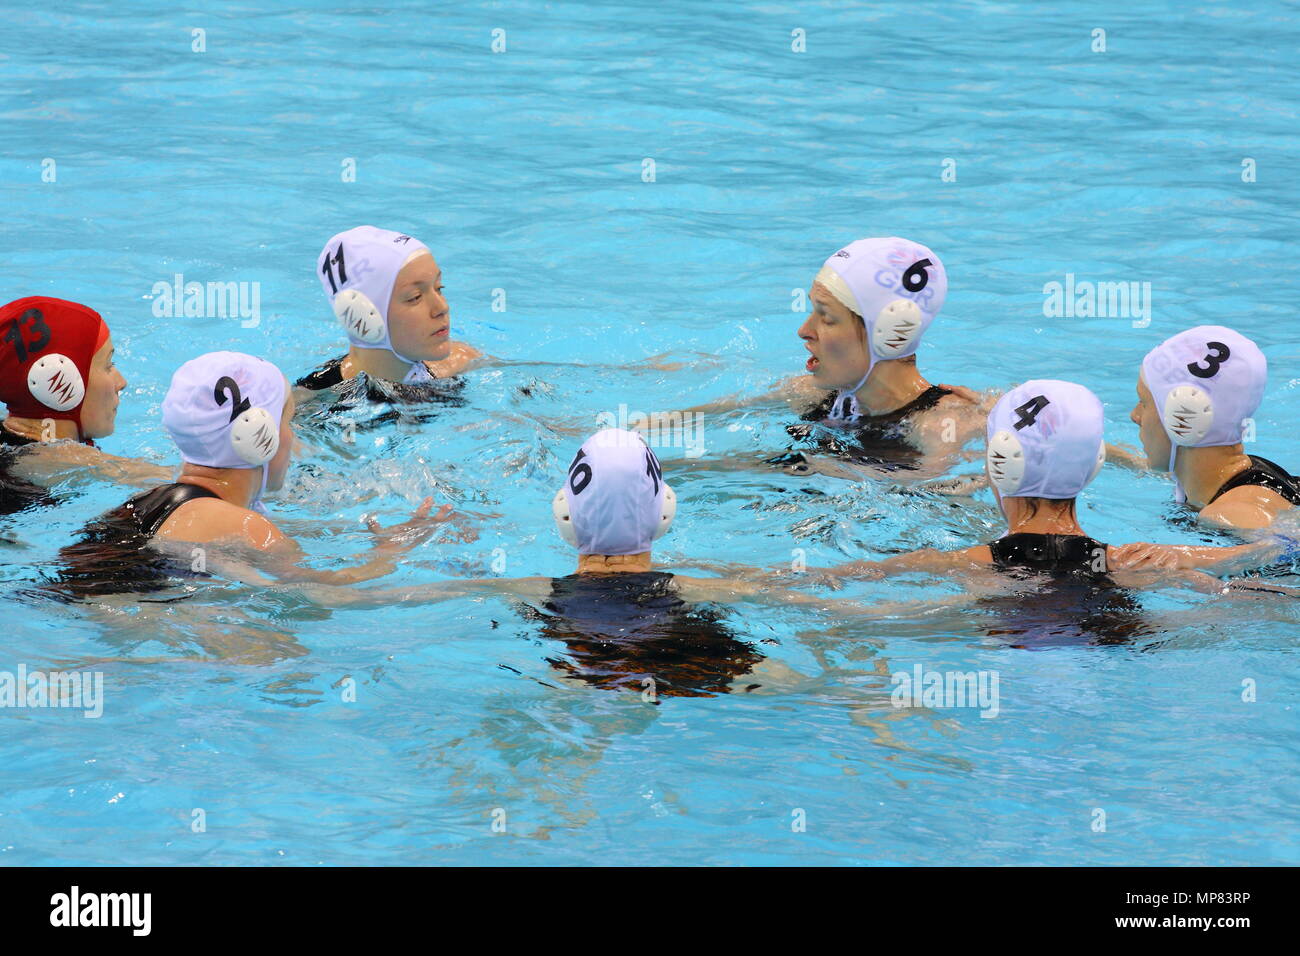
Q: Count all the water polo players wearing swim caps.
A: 7